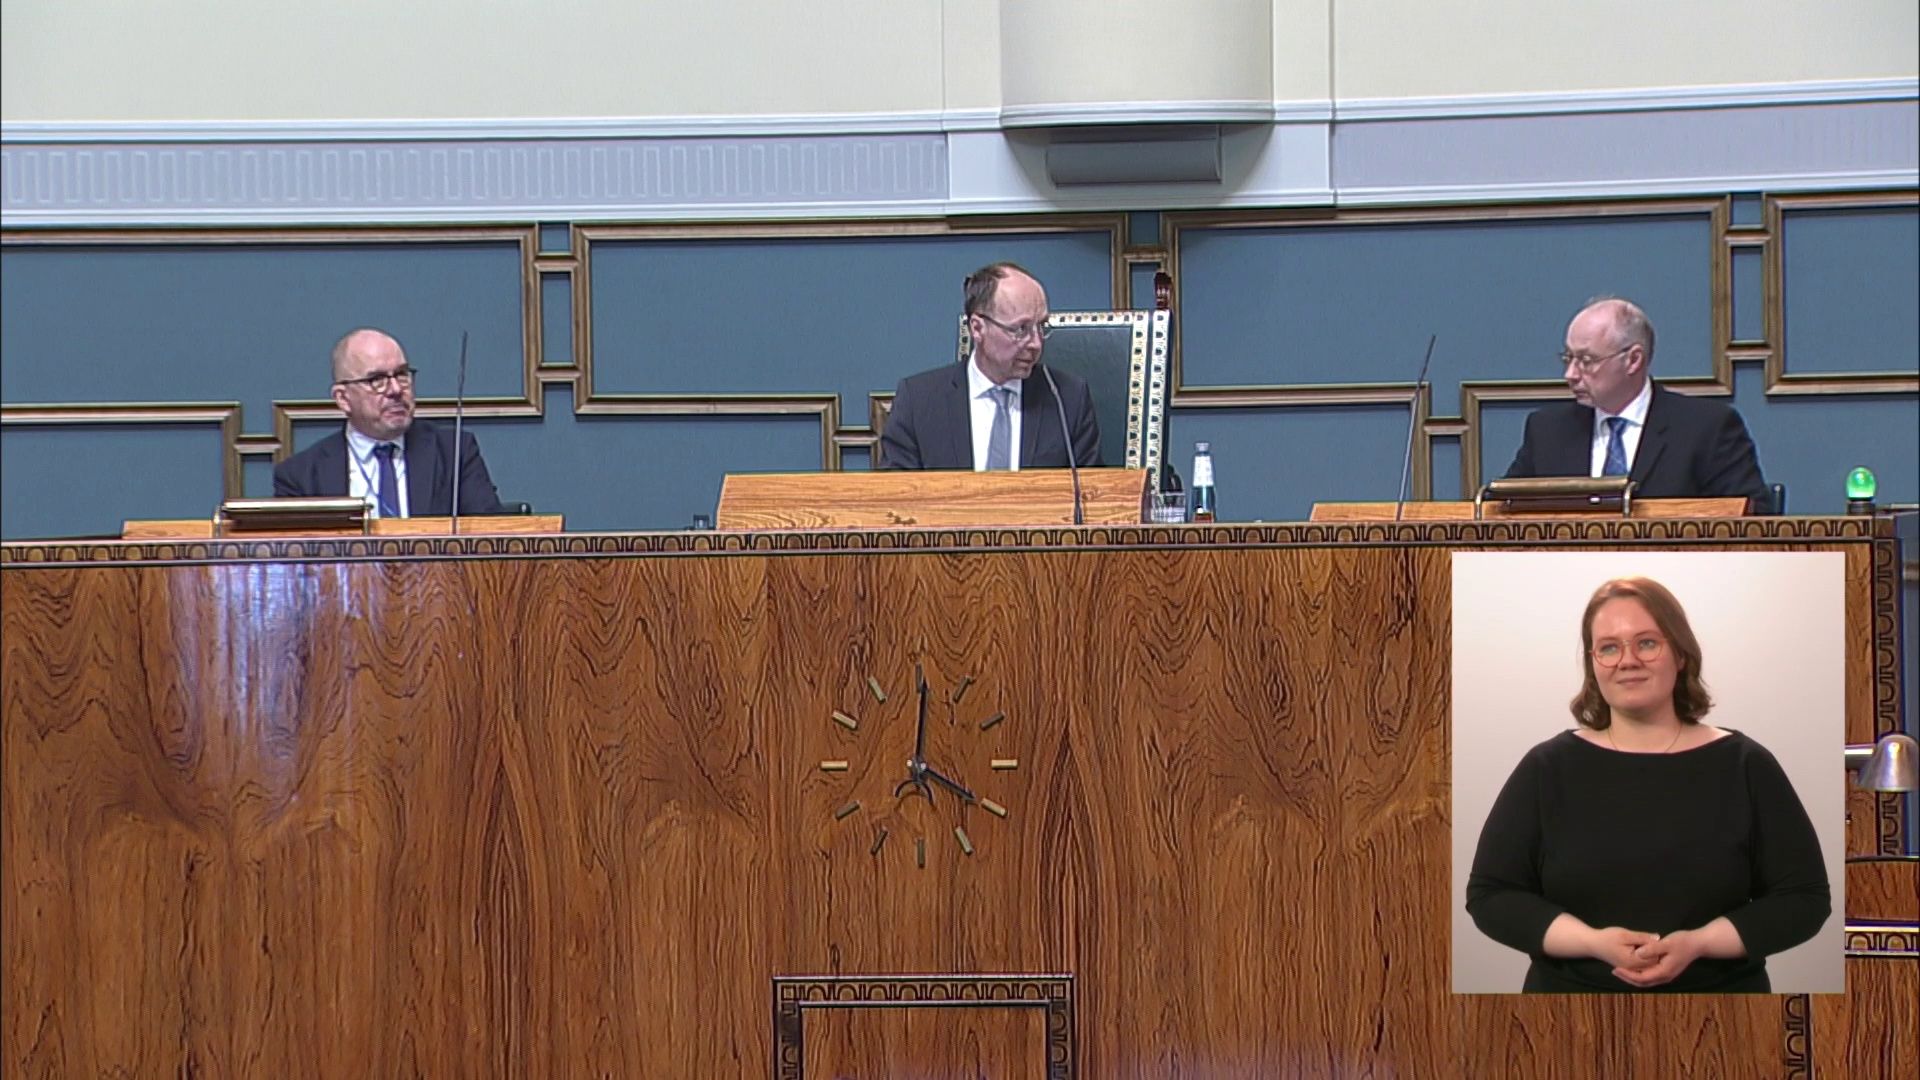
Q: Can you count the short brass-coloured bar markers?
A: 12